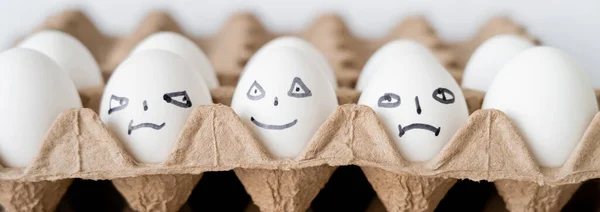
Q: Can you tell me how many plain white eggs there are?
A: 7